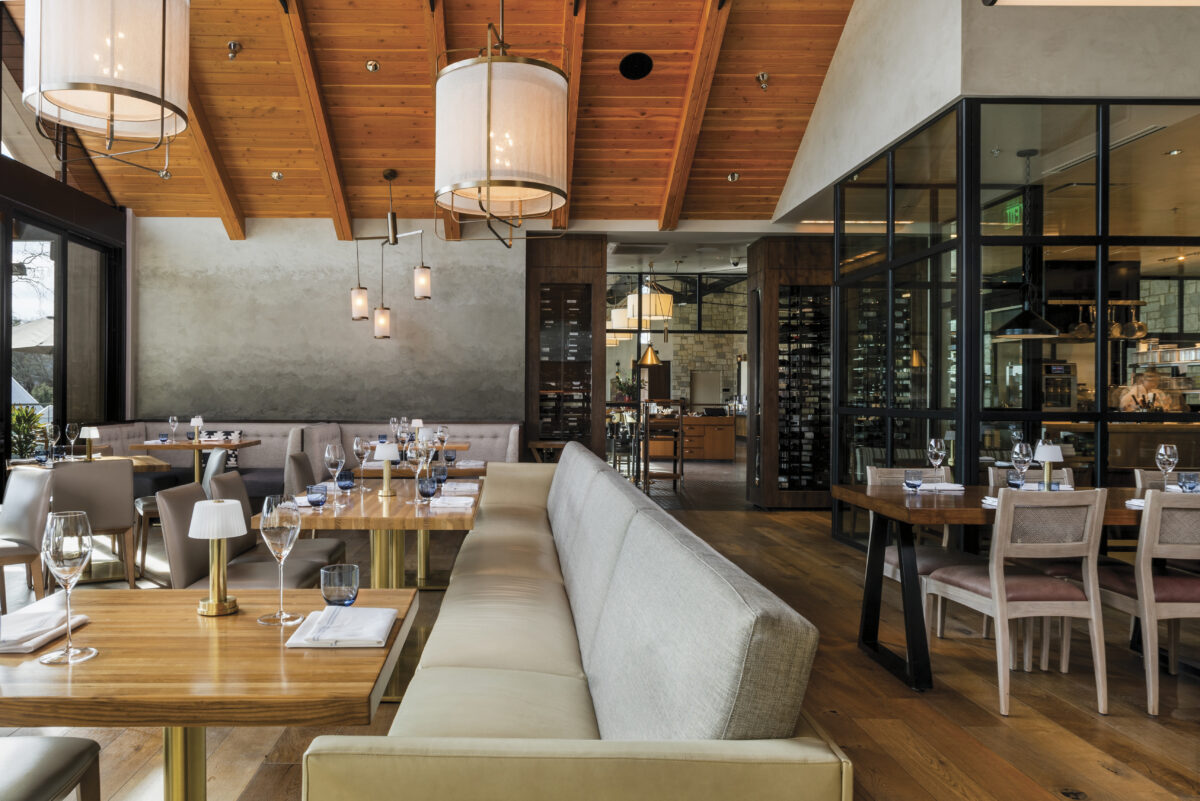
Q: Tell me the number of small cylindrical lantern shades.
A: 3